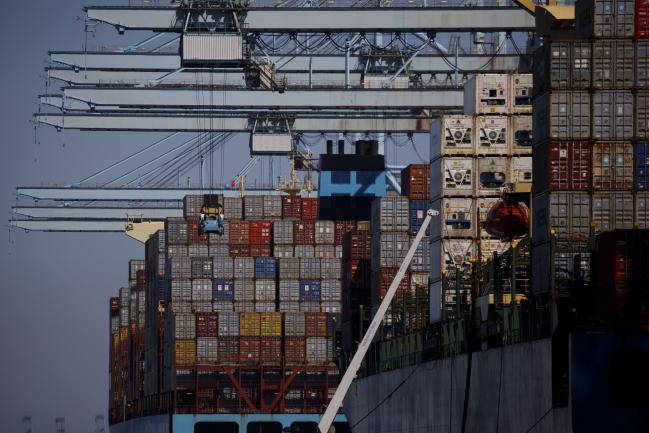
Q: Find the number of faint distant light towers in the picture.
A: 3